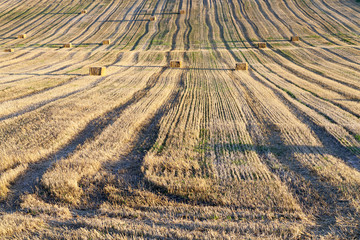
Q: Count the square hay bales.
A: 12